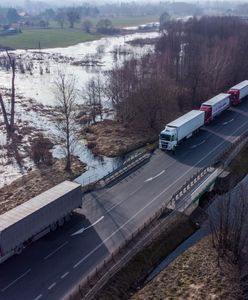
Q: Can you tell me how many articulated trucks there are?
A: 4